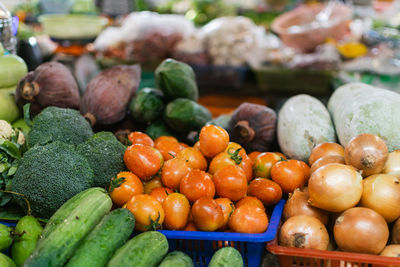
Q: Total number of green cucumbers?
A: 5